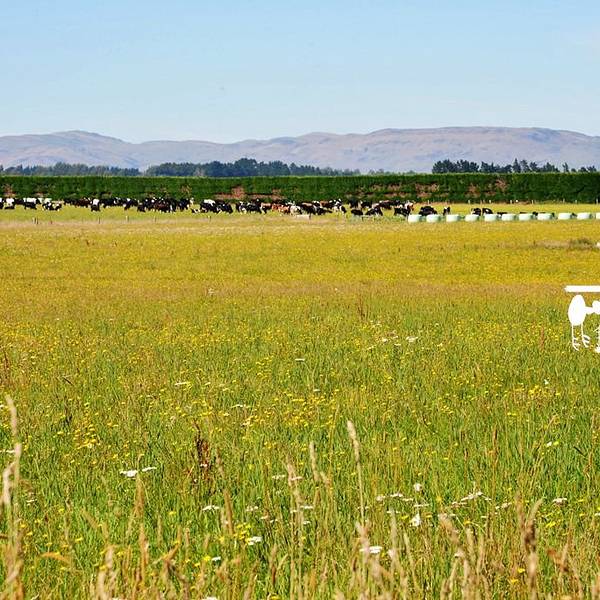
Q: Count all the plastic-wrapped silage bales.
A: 11